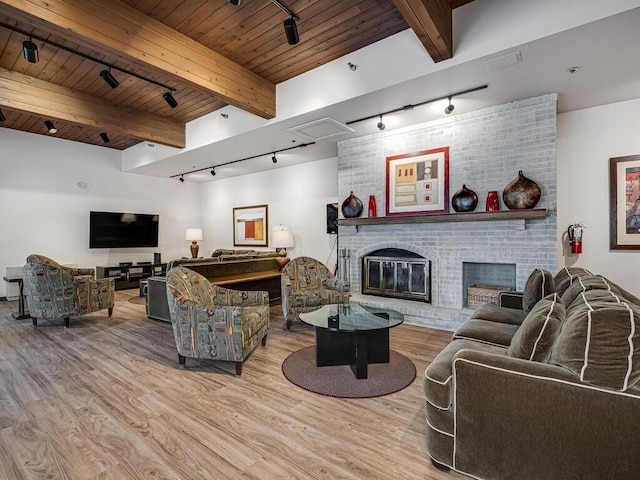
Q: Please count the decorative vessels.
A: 5